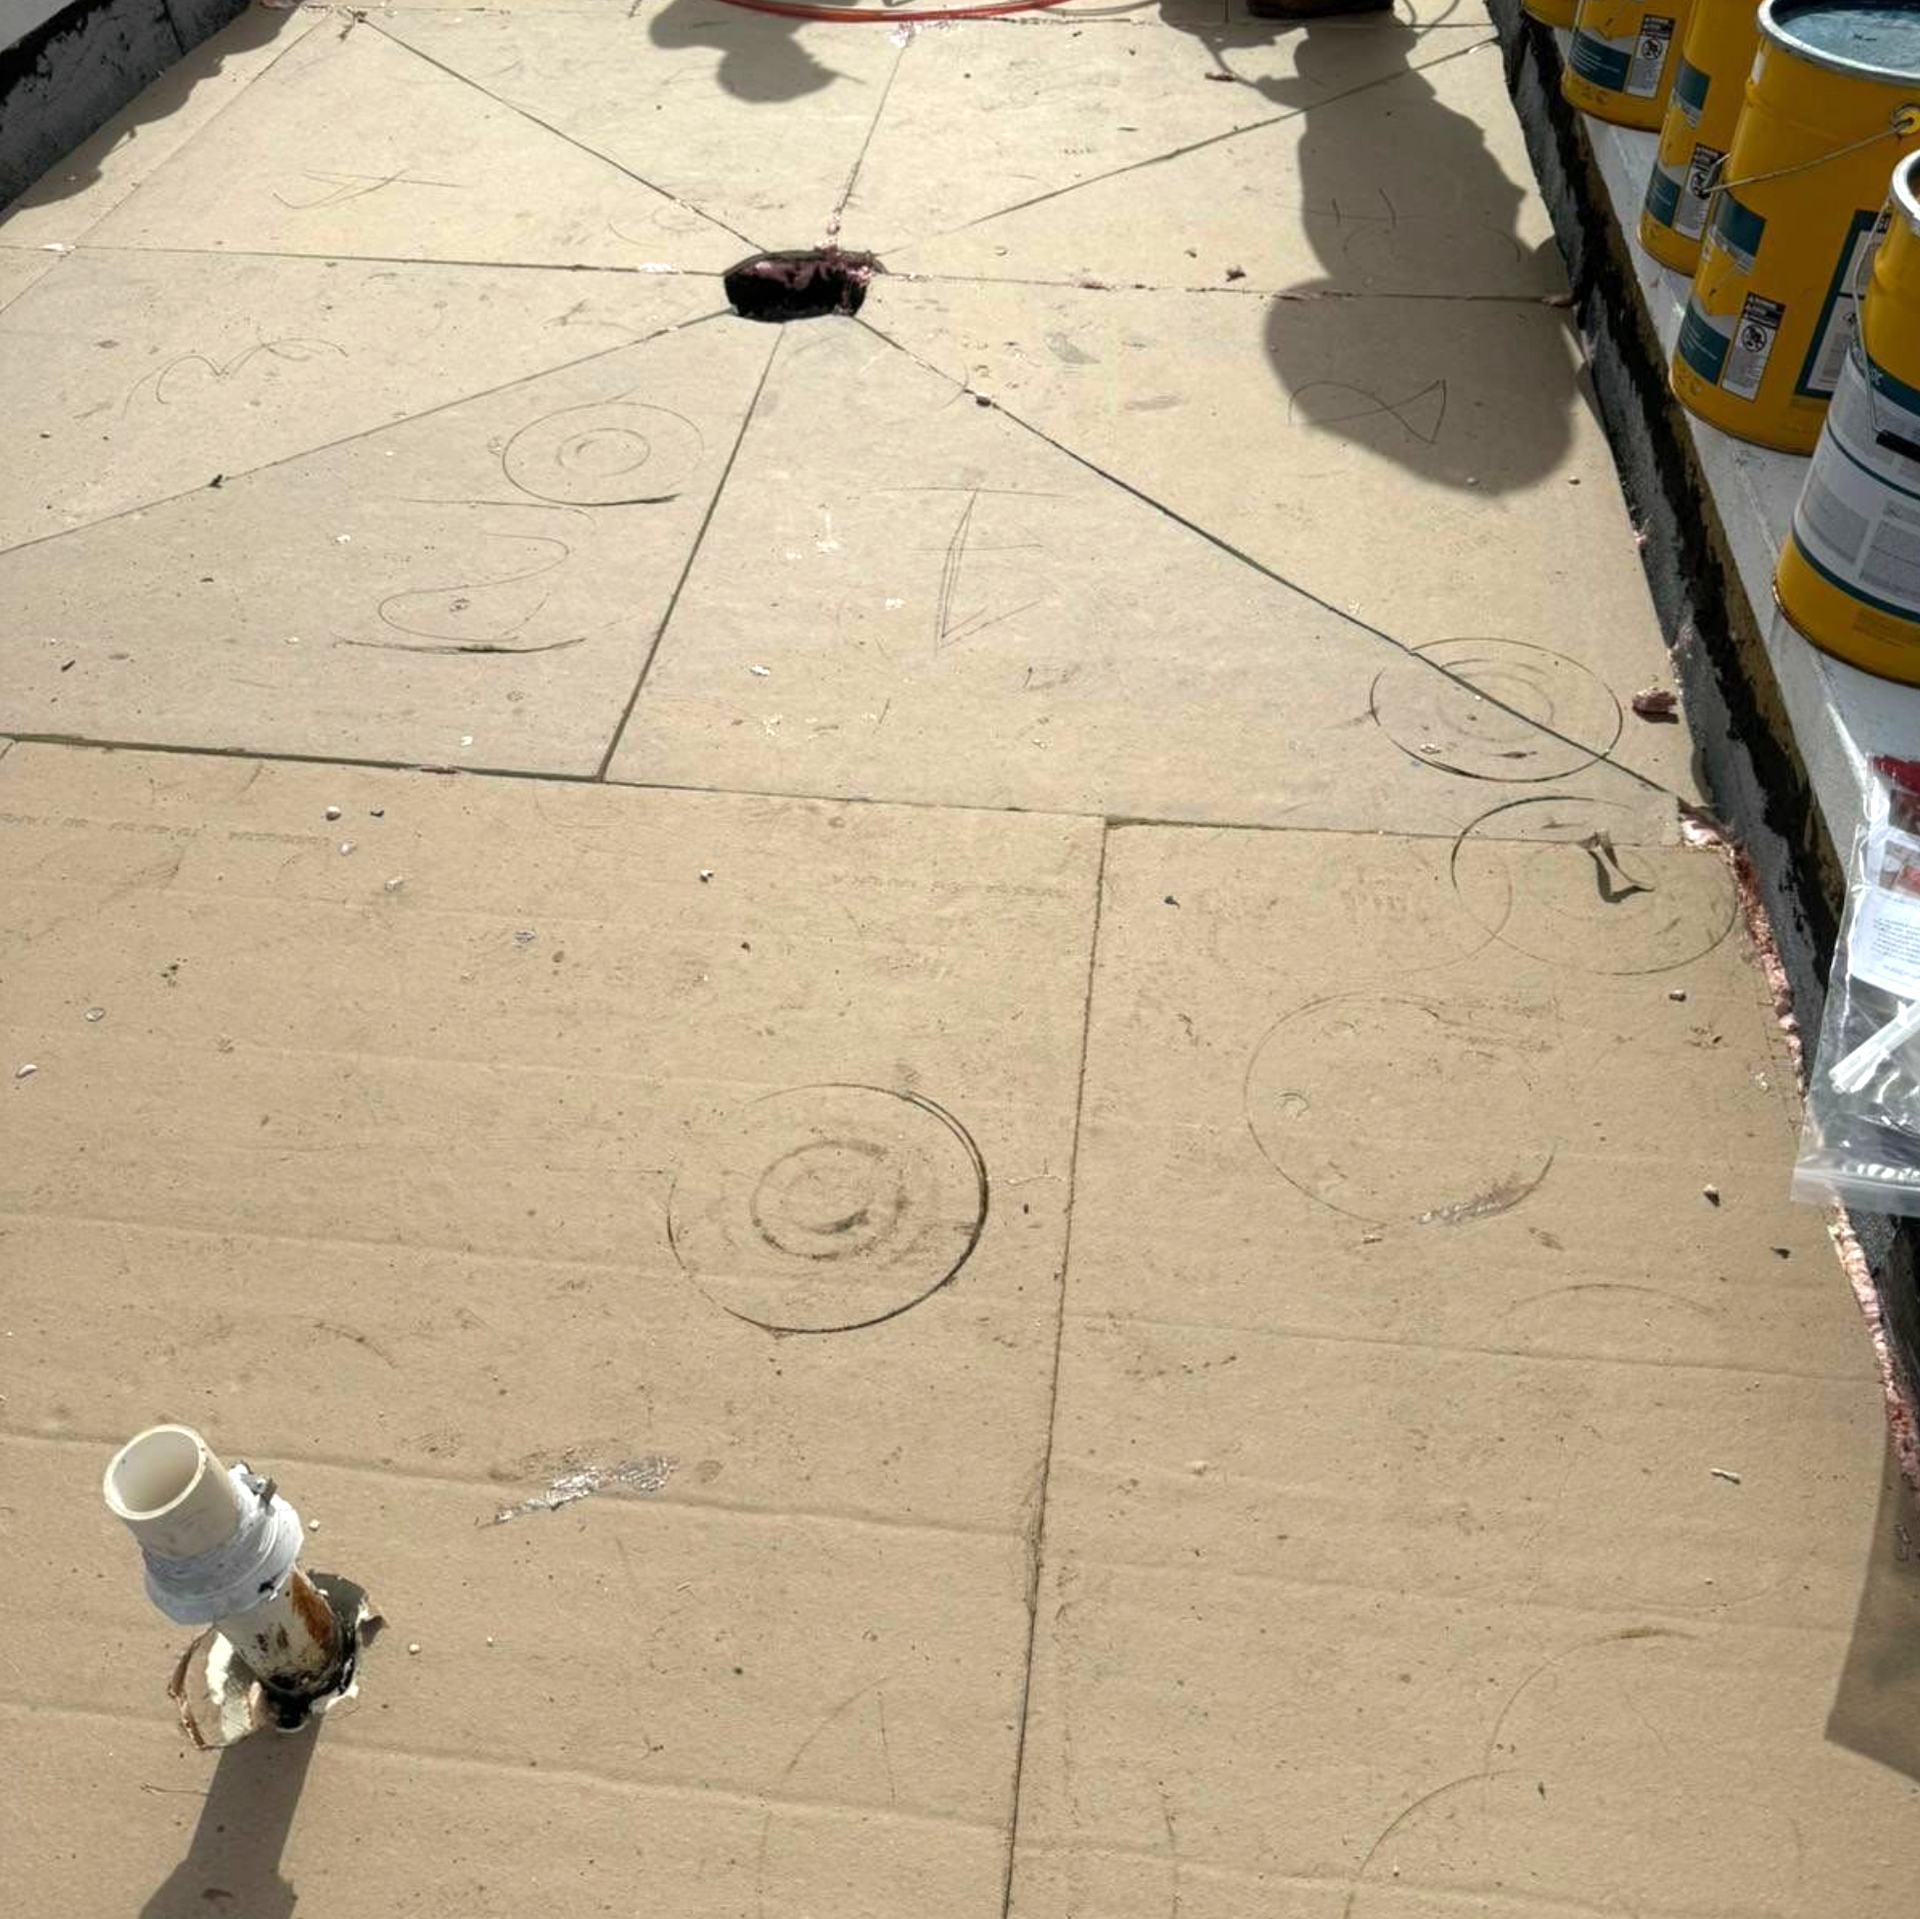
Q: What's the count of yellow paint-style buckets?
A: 5